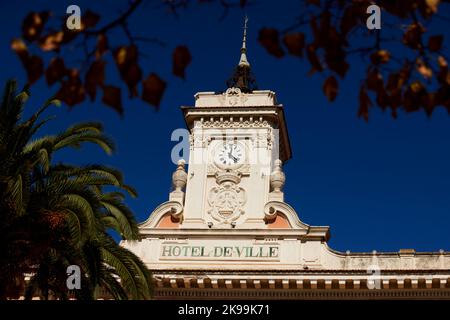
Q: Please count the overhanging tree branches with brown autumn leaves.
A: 2